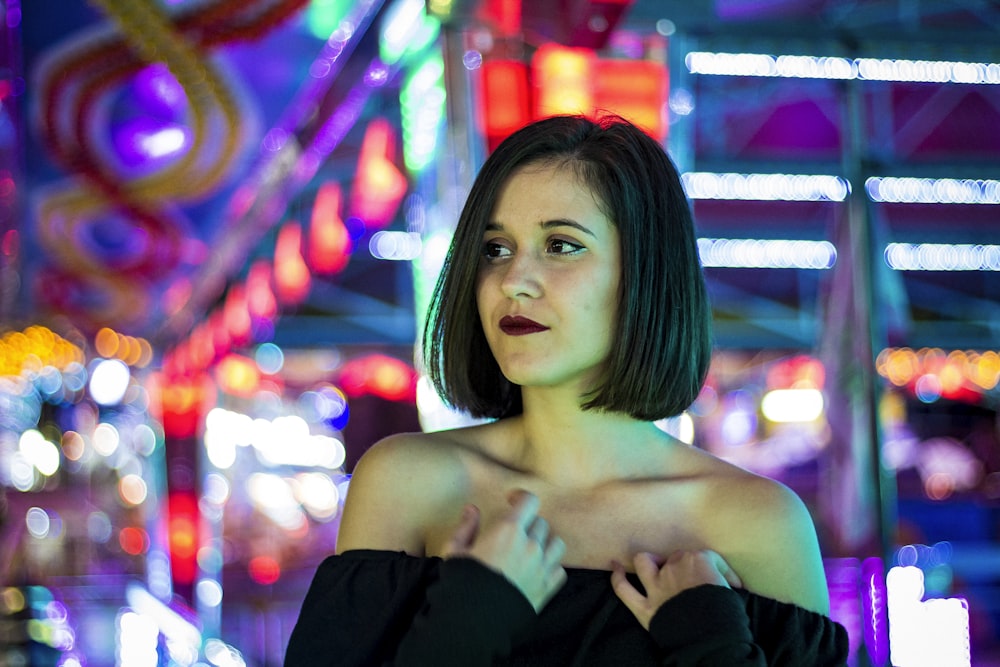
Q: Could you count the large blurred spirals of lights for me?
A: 2